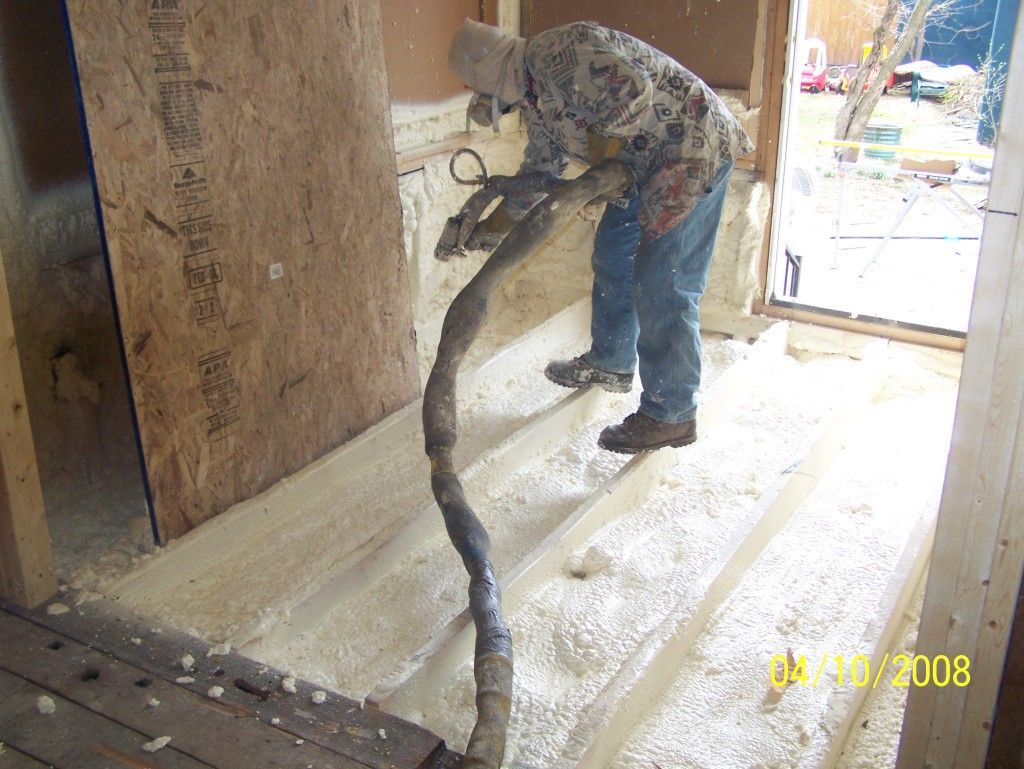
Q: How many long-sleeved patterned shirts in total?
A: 1